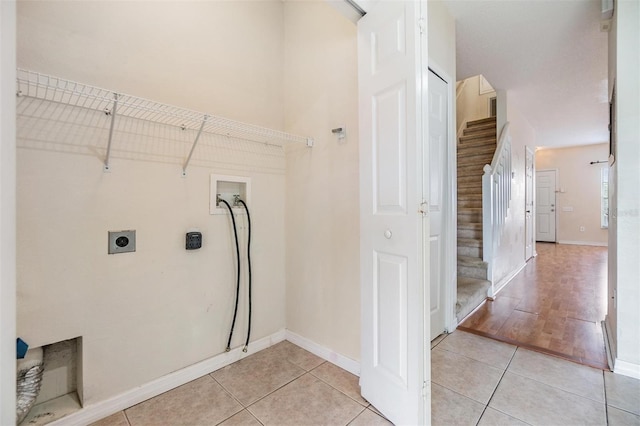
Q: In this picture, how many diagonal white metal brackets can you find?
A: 2